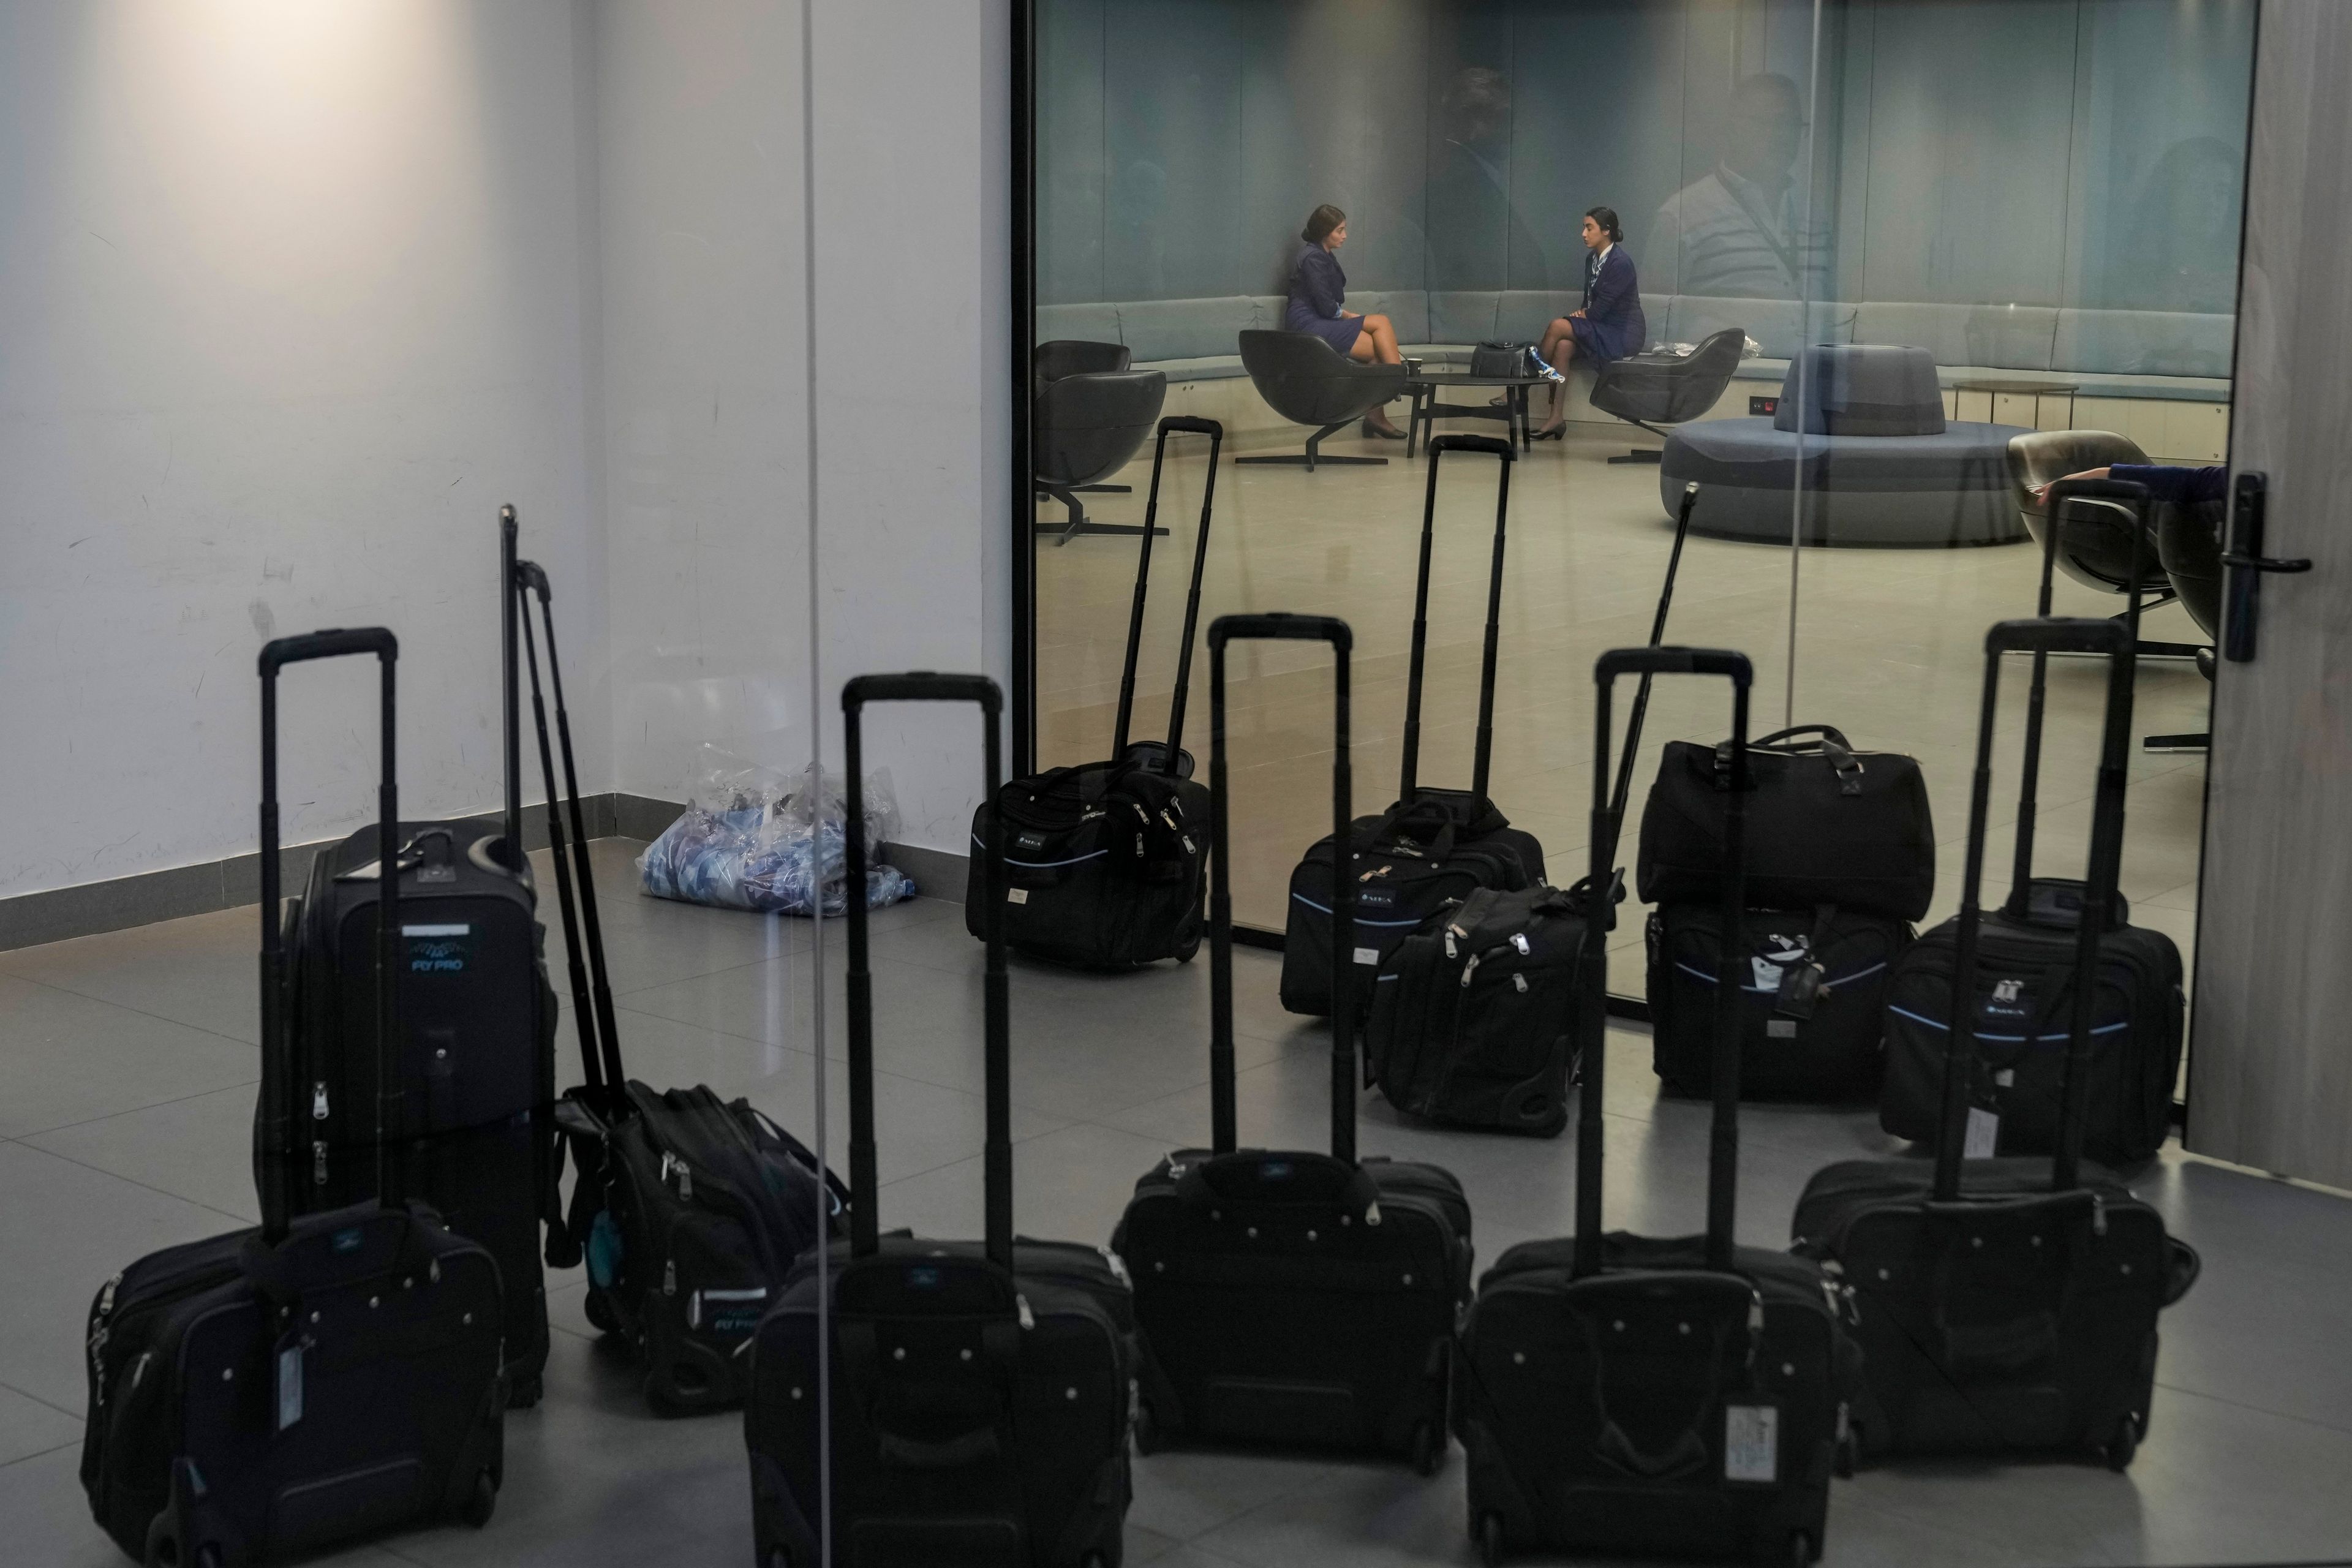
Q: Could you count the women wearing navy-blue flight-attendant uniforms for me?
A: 2